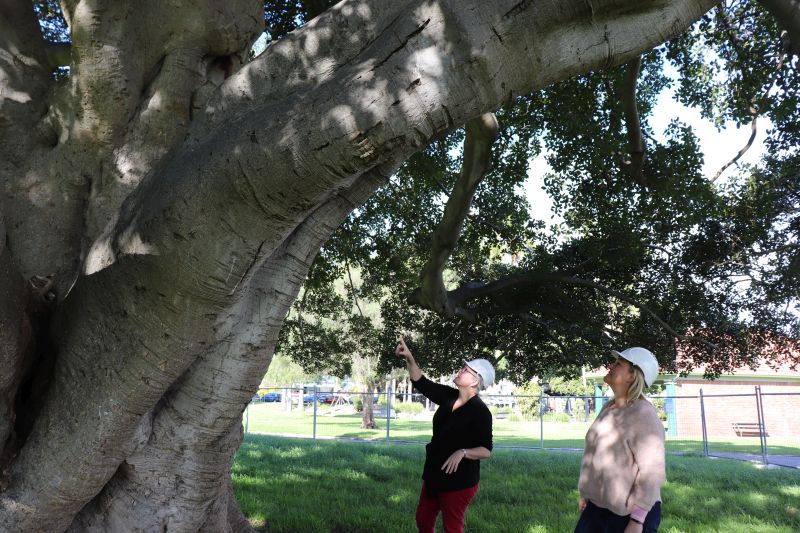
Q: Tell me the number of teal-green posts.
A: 2